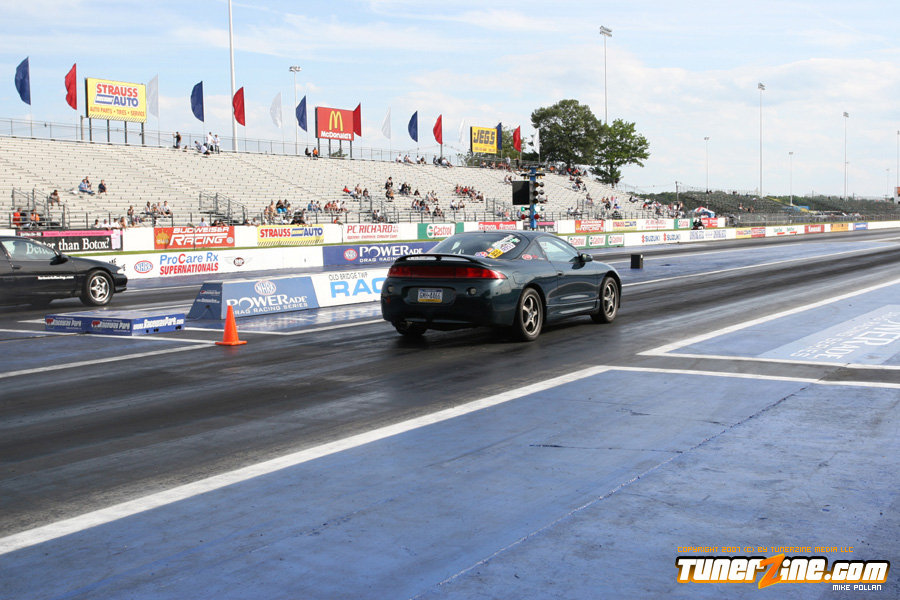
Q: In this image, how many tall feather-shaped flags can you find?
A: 15